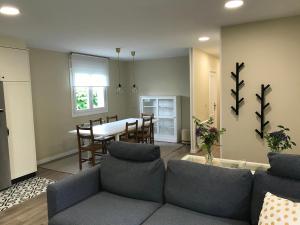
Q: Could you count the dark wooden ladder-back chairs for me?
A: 6